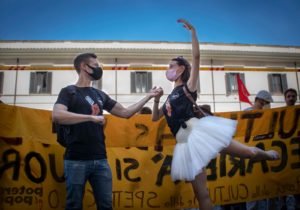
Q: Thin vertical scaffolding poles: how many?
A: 4